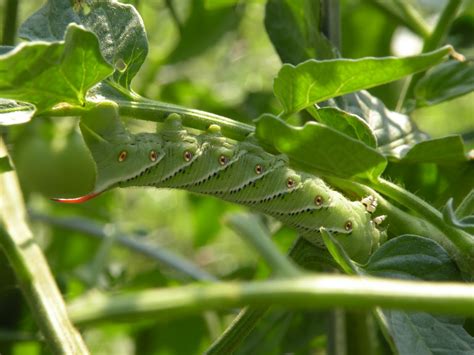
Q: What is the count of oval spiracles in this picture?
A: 8